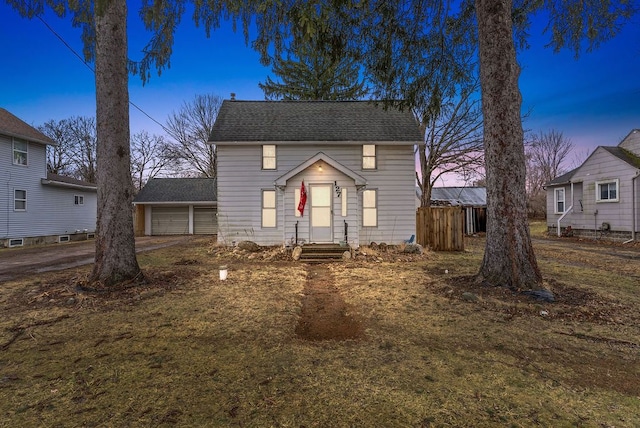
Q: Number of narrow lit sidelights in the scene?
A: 2